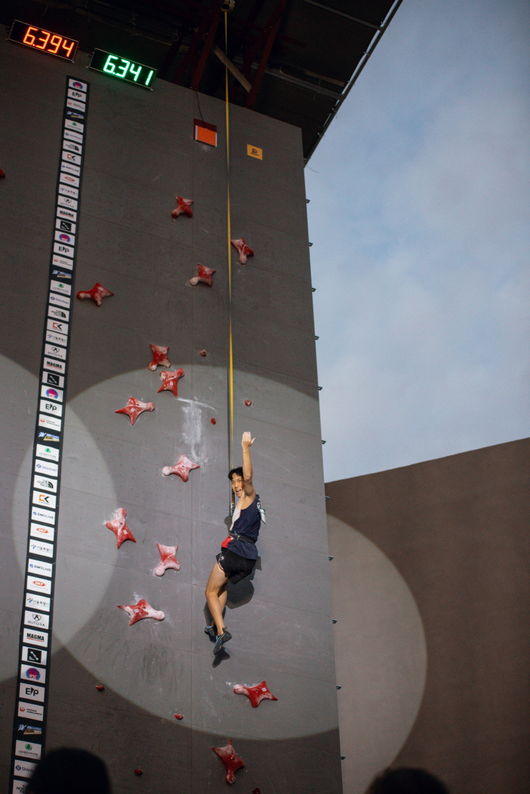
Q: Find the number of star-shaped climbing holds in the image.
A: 13